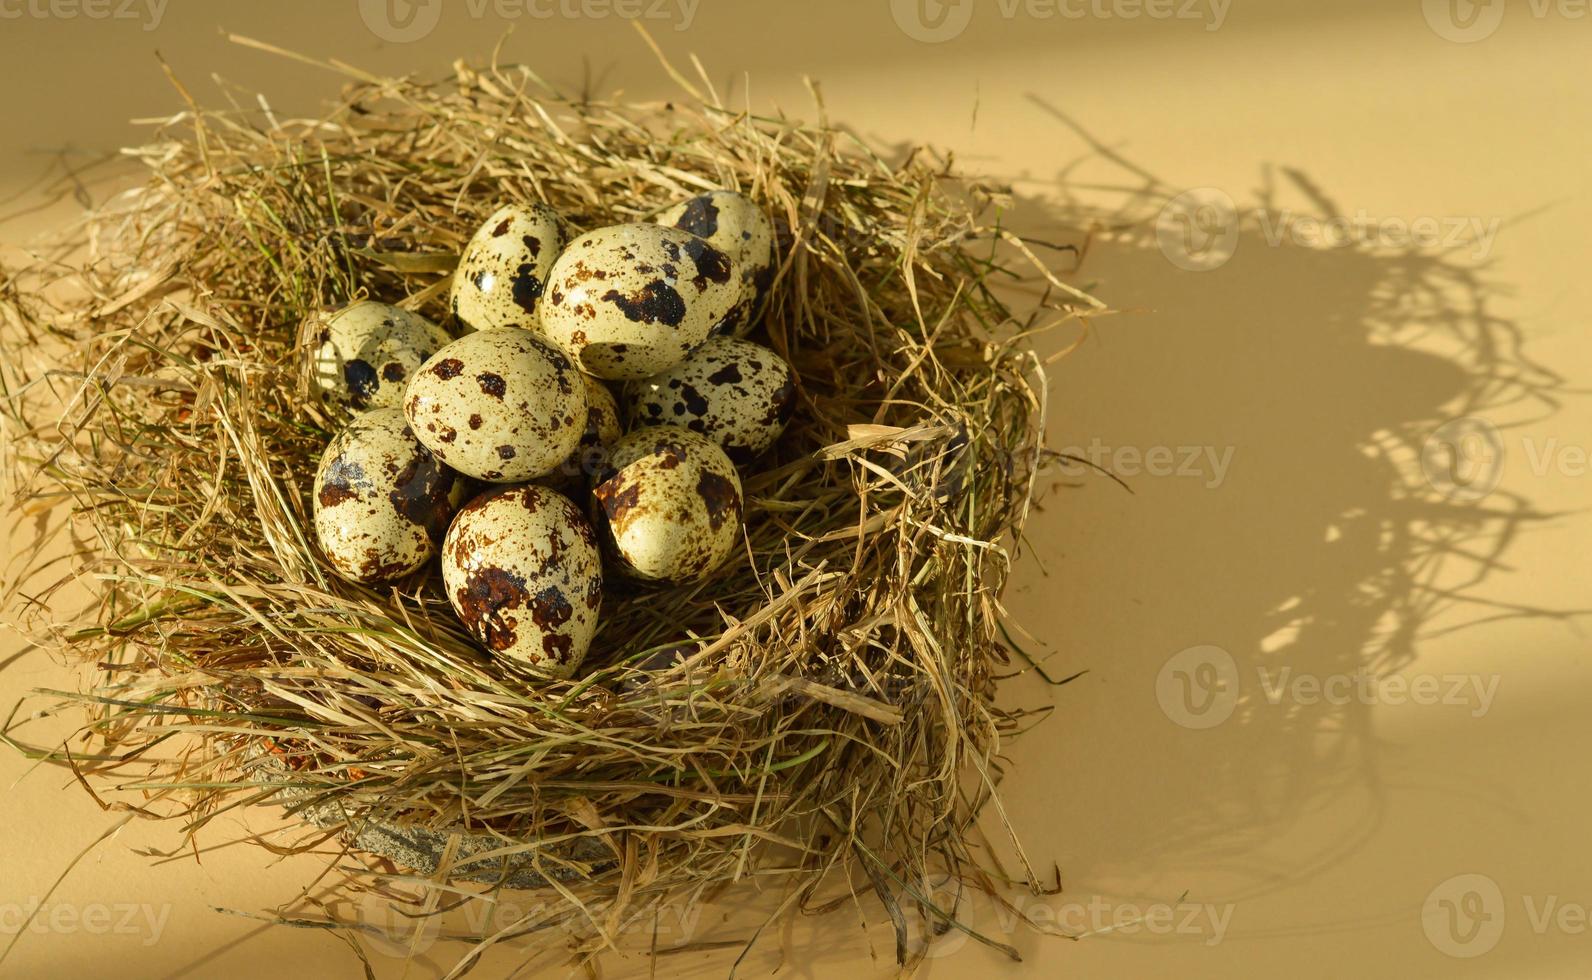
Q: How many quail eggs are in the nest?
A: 10